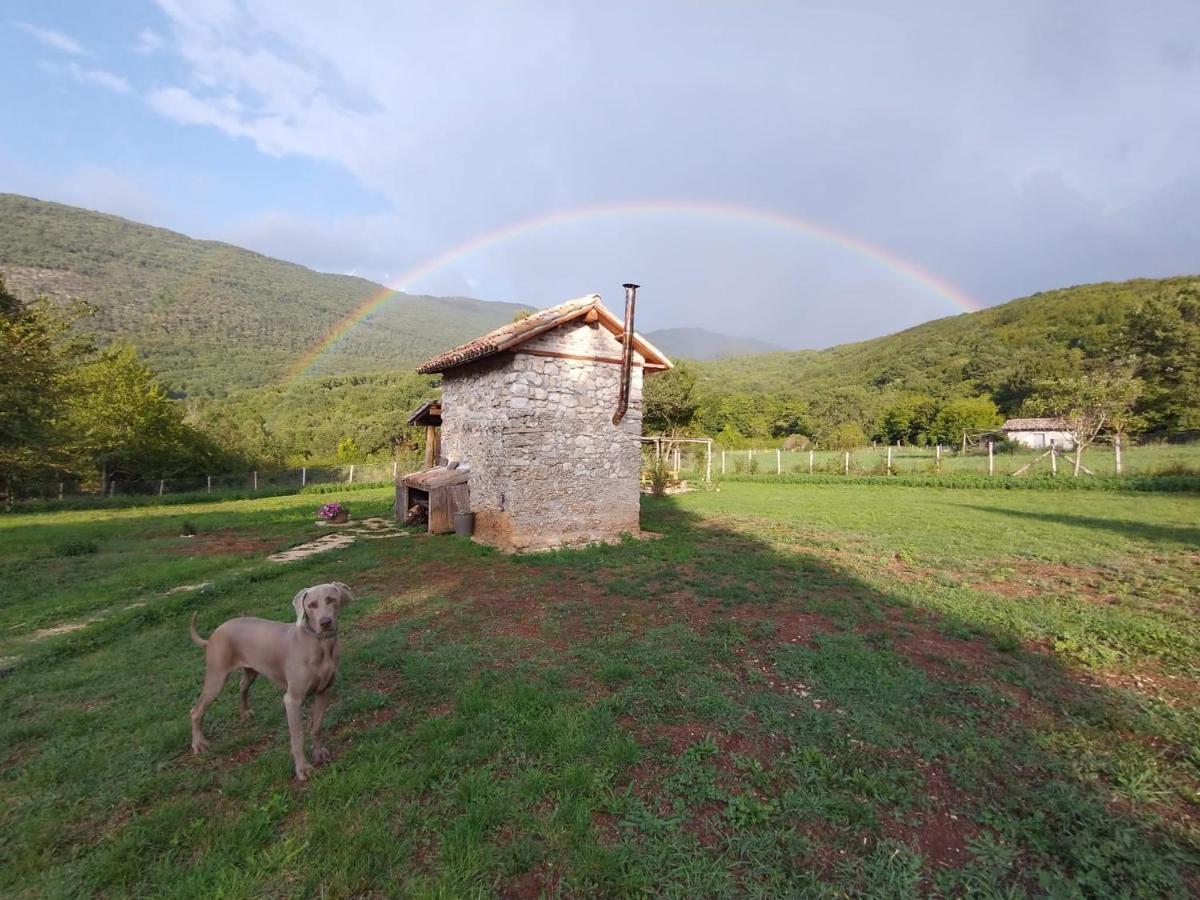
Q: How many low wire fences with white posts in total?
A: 2